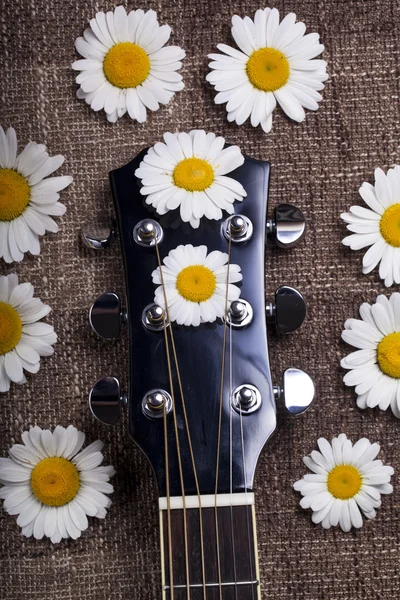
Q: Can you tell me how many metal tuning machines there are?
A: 6